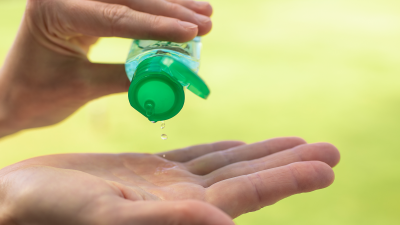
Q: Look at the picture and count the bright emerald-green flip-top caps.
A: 1